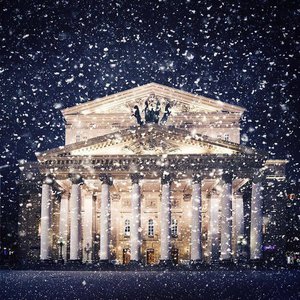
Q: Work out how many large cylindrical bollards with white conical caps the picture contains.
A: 0